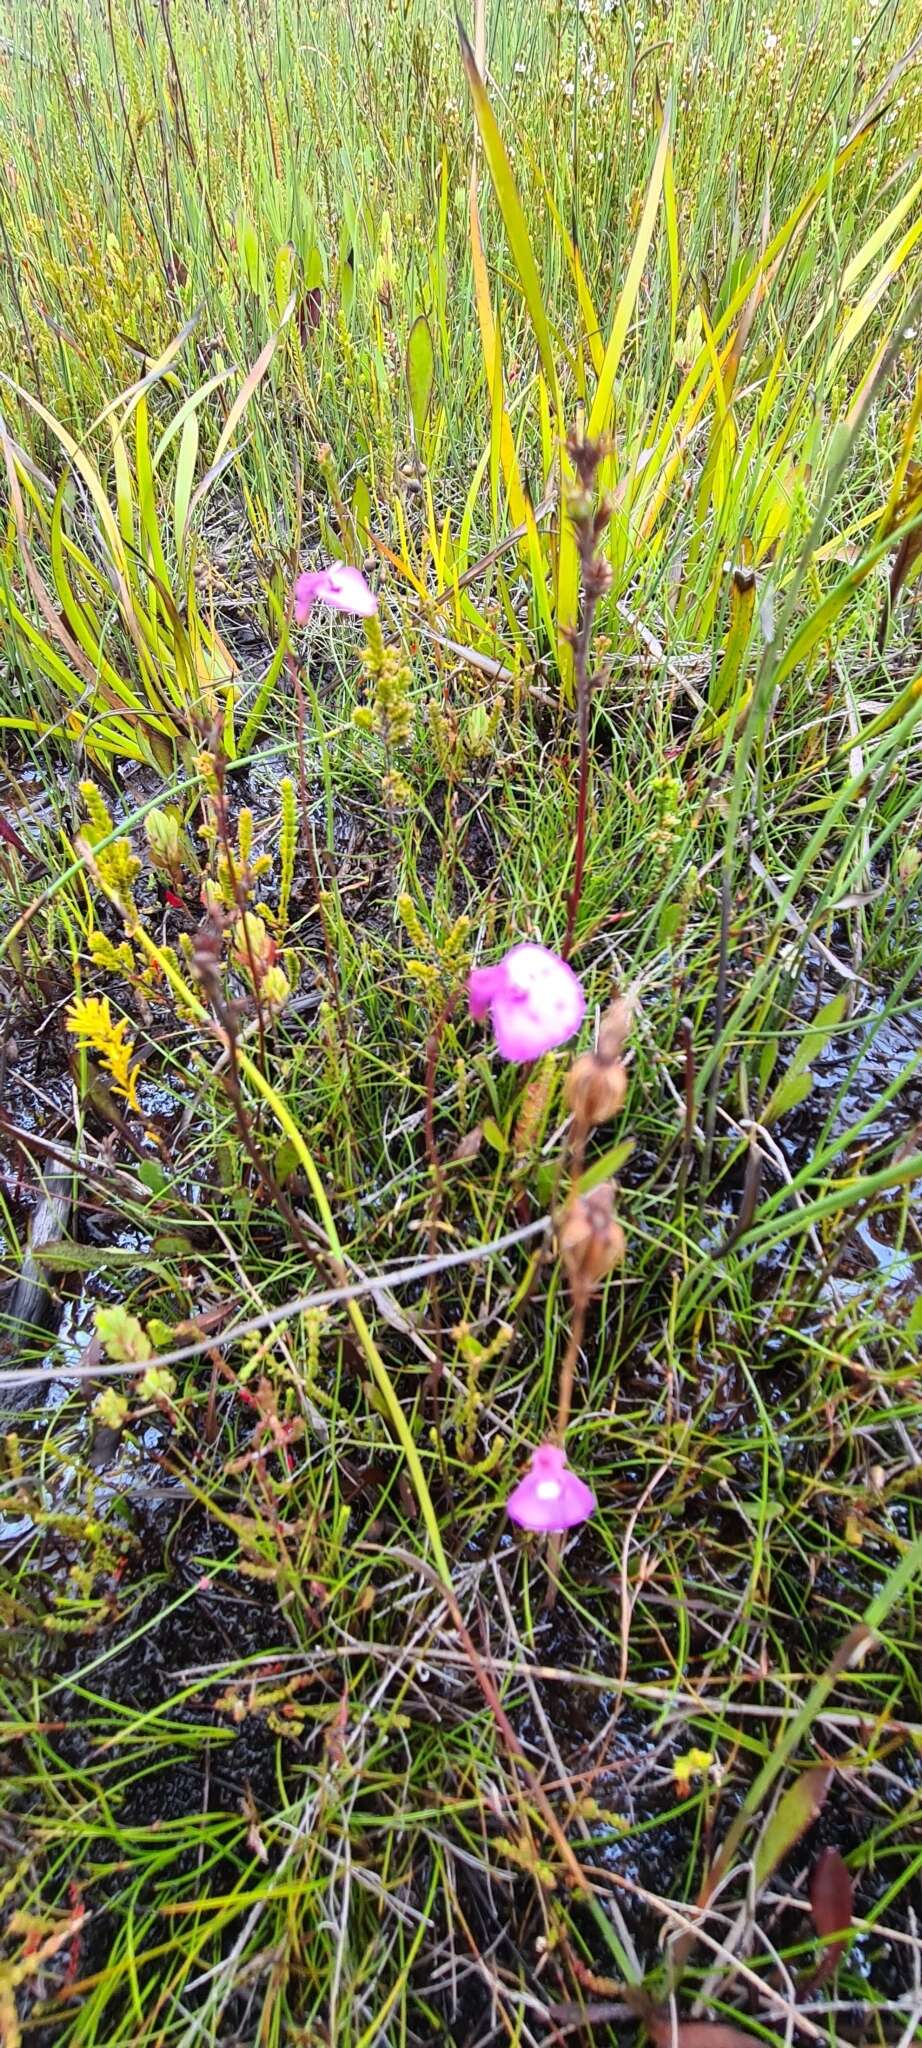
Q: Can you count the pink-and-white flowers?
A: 3